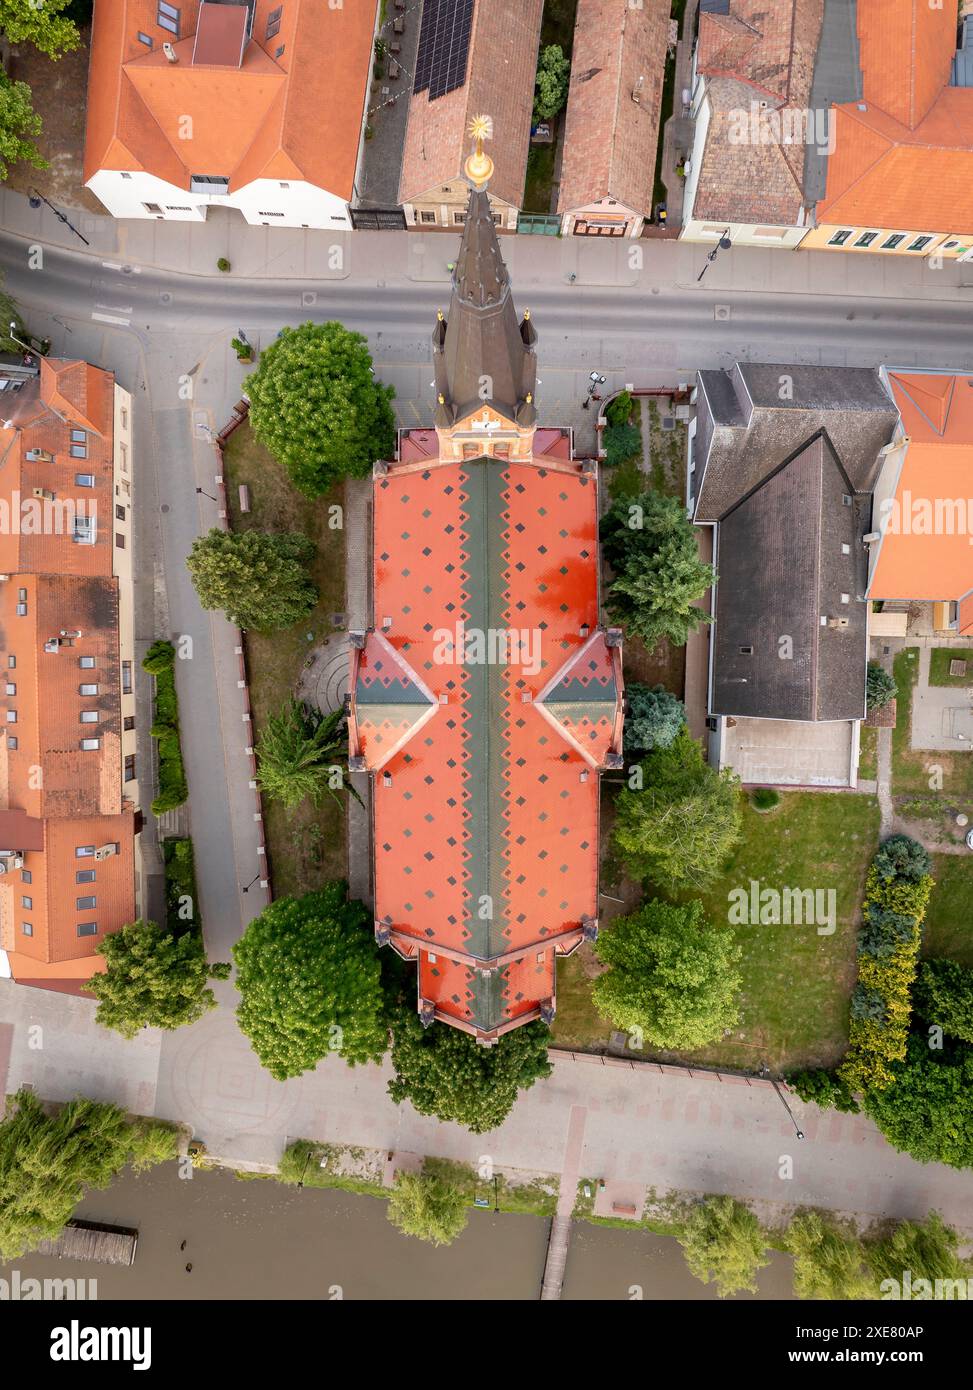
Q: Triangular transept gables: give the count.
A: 2